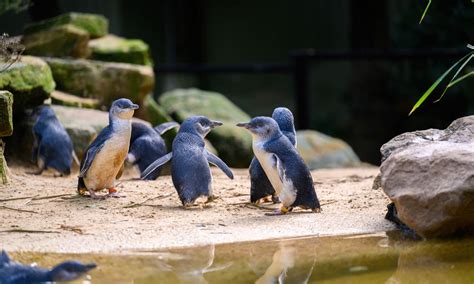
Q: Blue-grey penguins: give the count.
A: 7